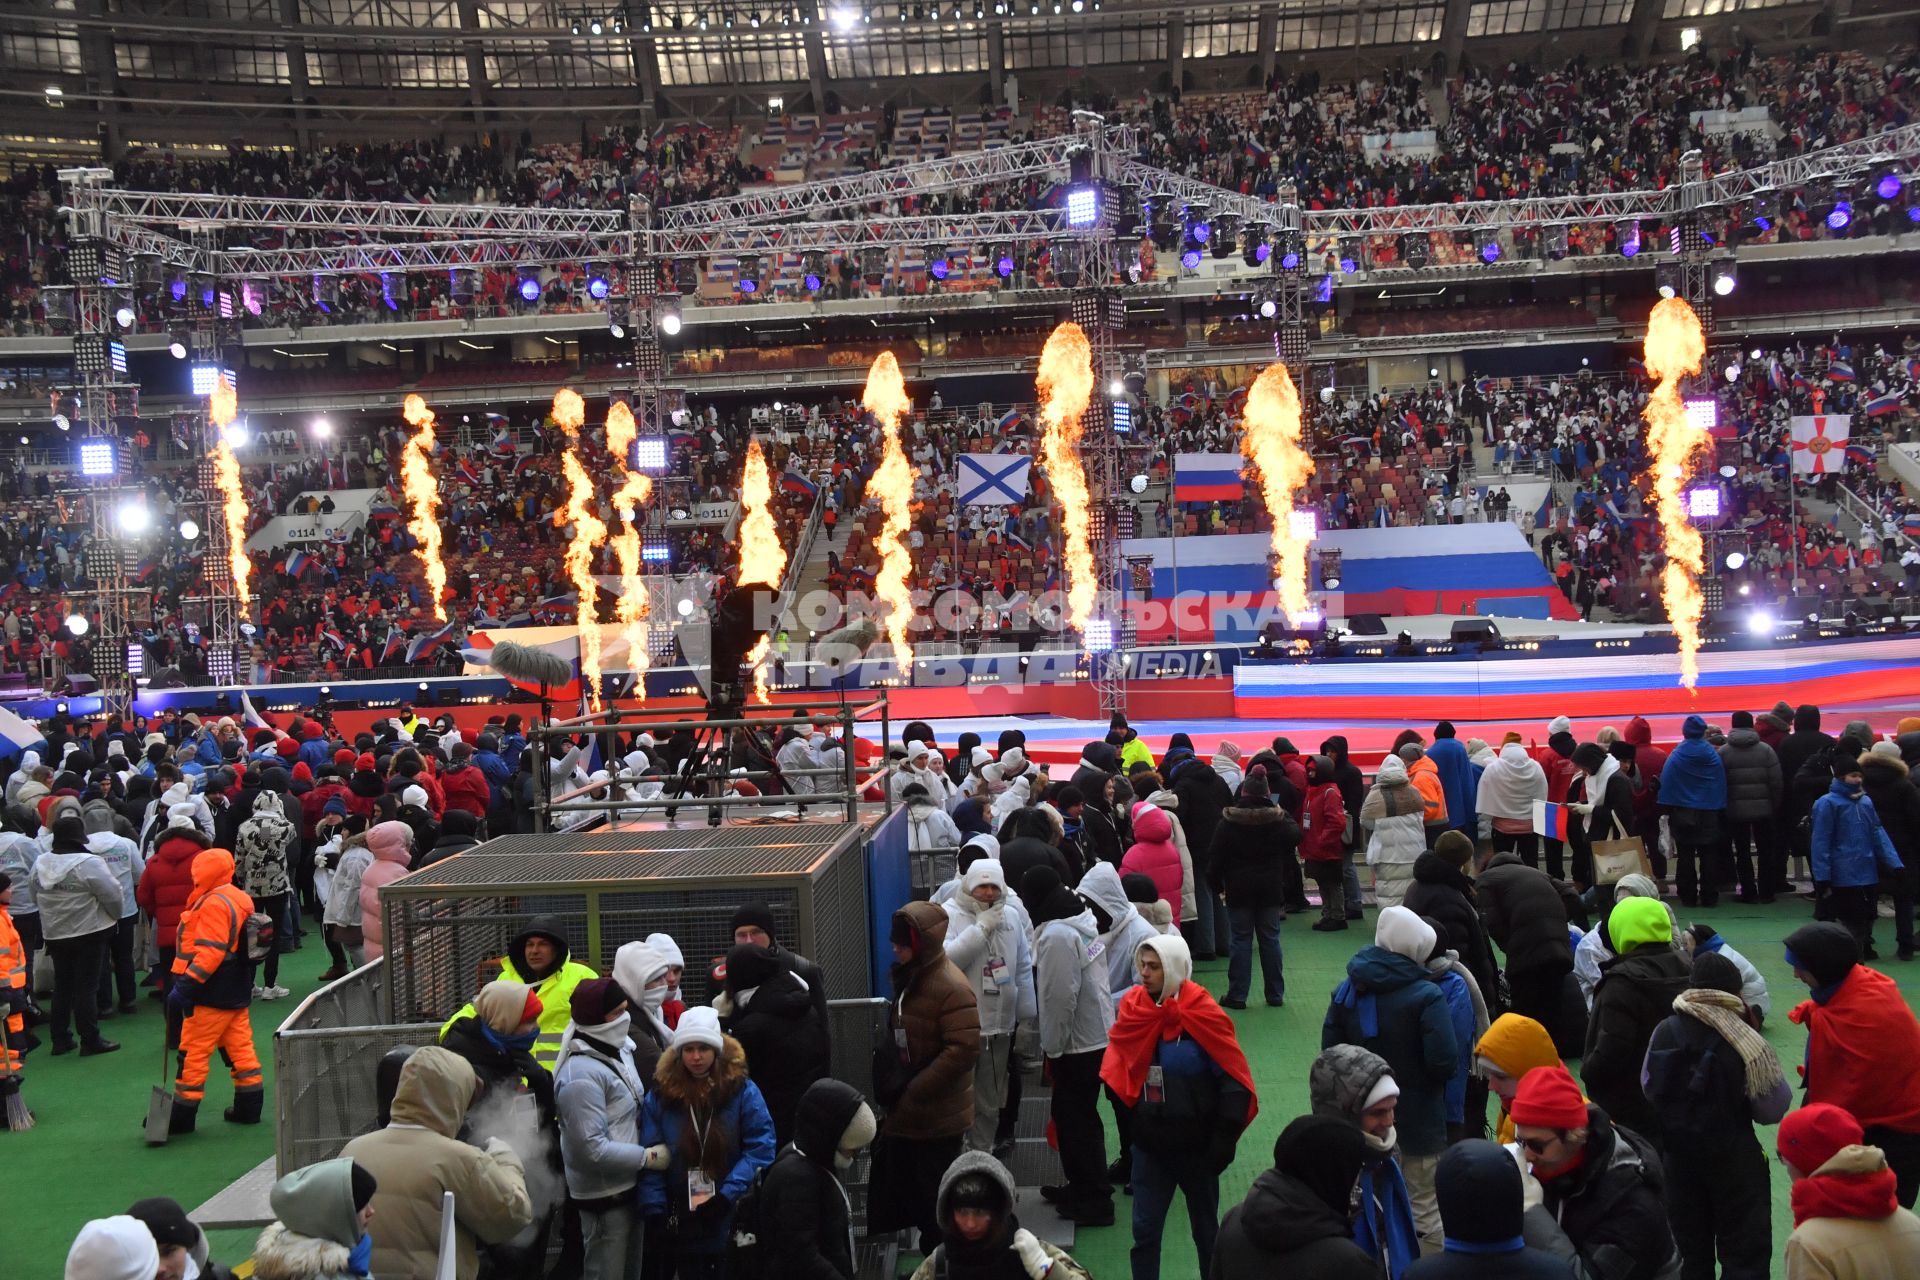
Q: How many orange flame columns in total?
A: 9